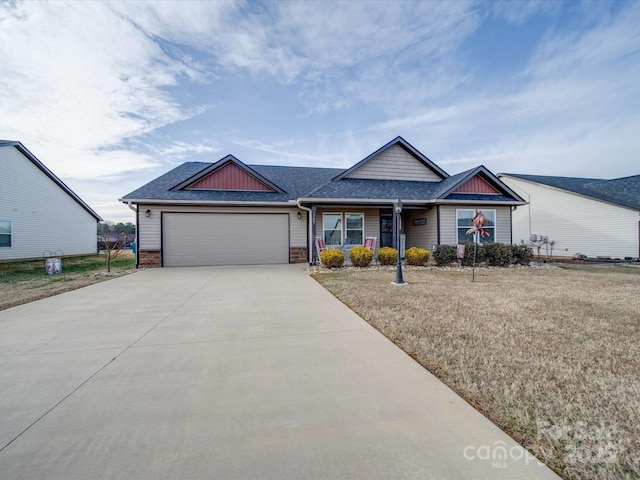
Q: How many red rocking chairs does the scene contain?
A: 2